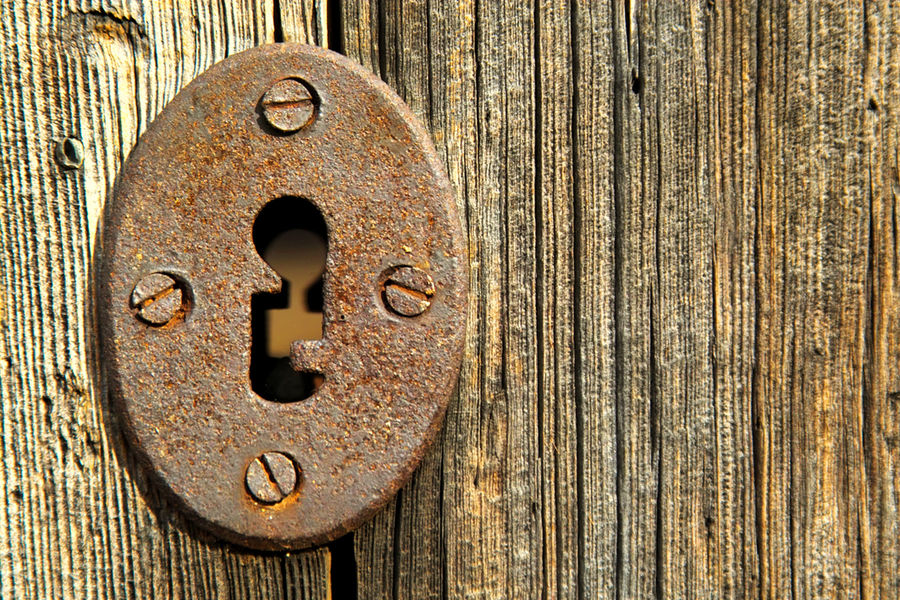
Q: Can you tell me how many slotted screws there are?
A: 4